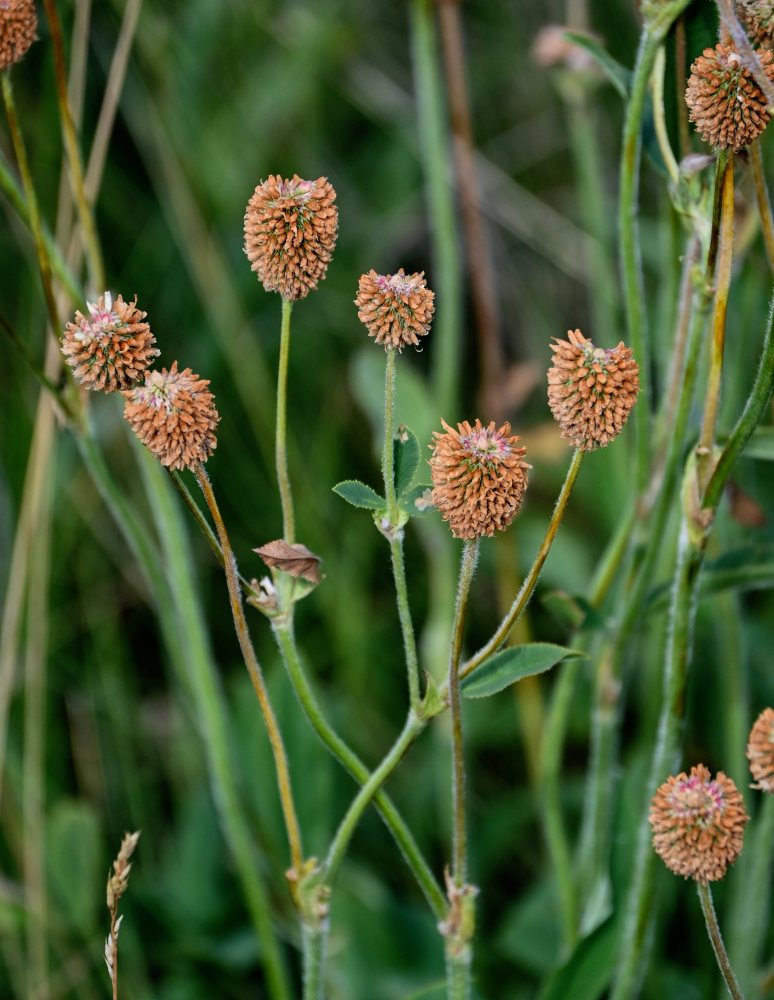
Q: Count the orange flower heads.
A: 11